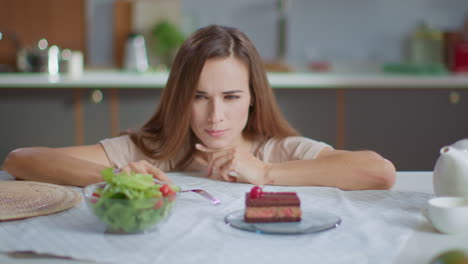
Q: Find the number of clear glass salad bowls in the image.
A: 1